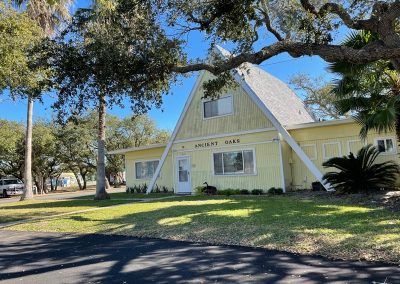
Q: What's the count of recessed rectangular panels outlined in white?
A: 3